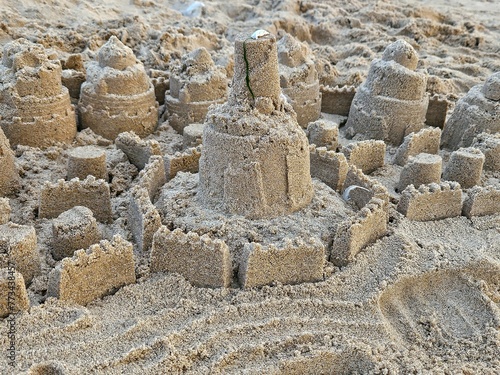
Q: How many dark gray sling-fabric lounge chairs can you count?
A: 0